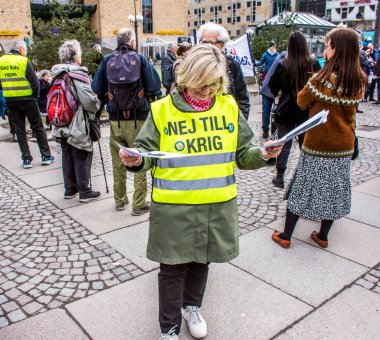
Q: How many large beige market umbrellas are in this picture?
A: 0